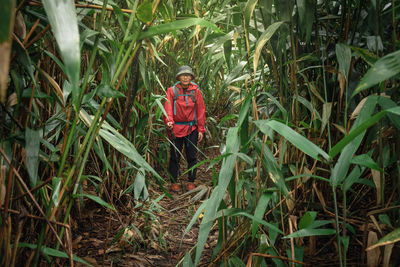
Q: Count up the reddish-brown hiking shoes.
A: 2